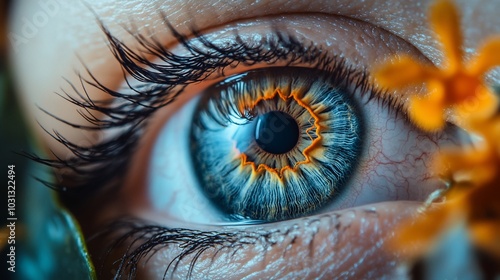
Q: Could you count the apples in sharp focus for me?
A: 0